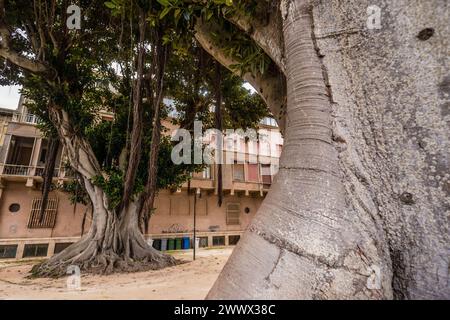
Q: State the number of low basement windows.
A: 6